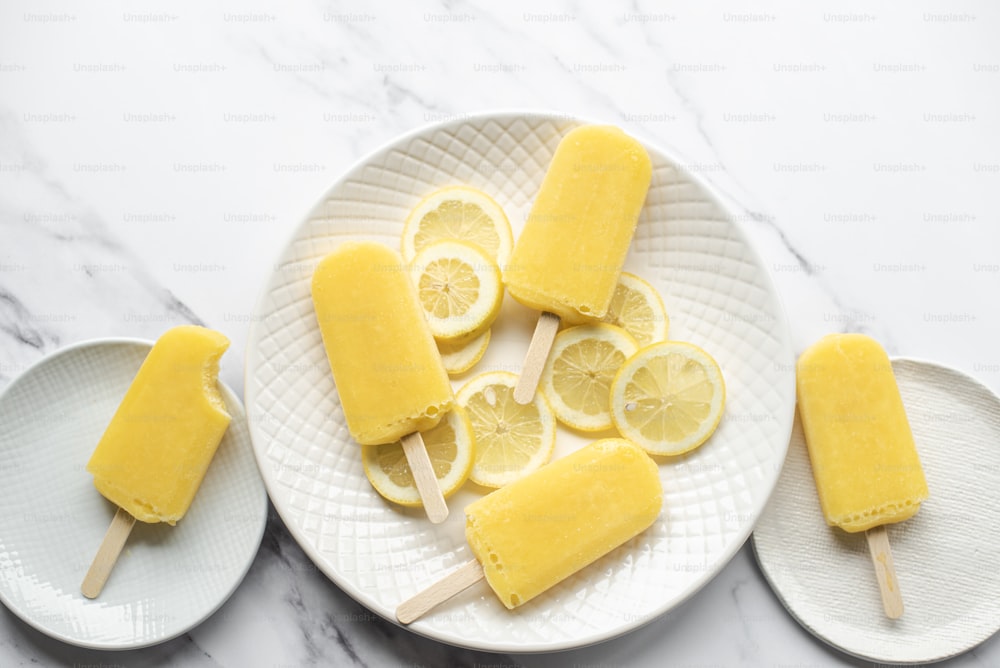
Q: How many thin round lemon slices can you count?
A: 8